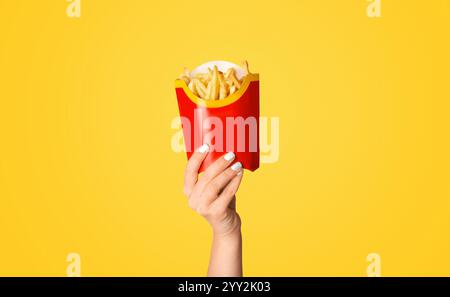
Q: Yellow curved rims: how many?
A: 1